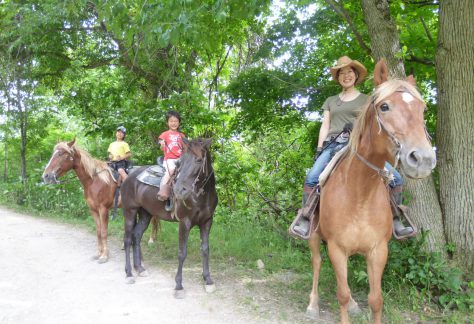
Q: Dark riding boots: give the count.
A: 2